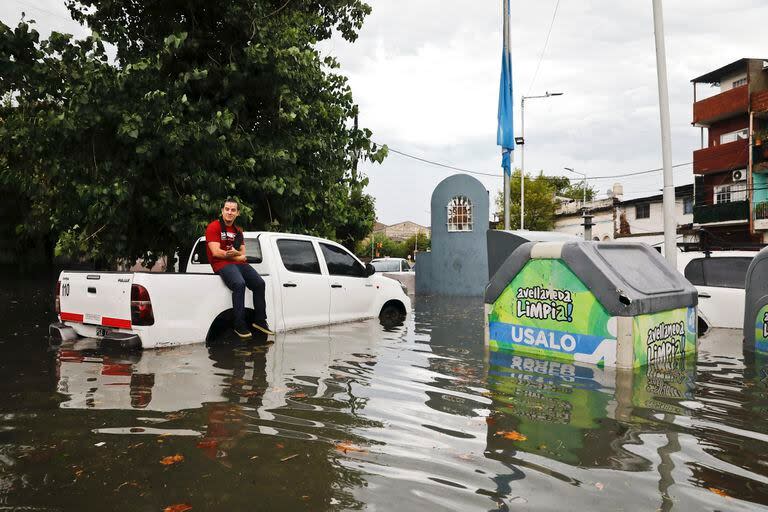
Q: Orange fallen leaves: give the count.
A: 5